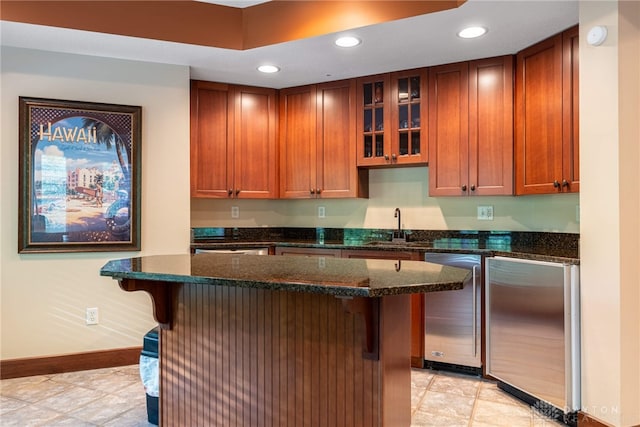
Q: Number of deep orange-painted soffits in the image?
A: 1